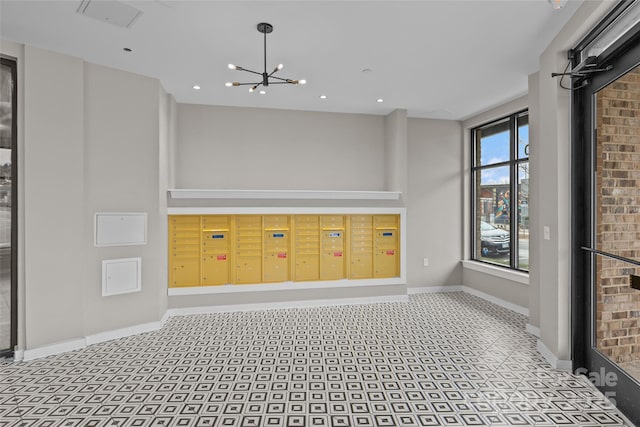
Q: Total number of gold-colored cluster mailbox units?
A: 4